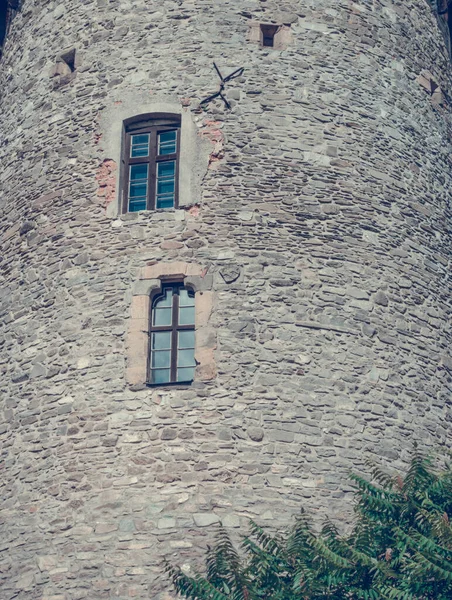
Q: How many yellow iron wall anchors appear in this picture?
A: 0